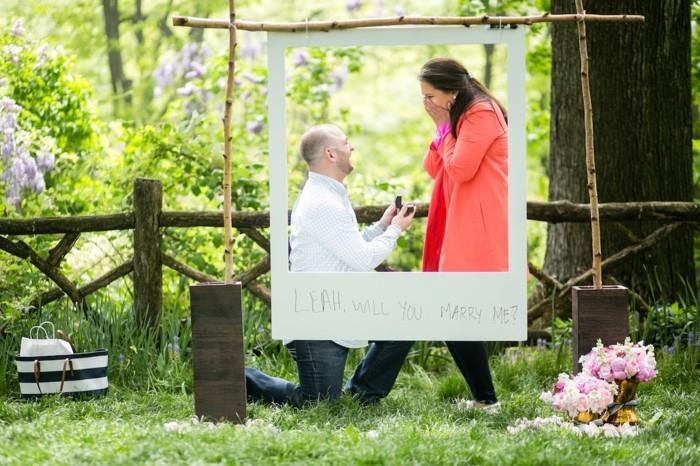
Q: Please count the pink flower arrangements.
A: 2